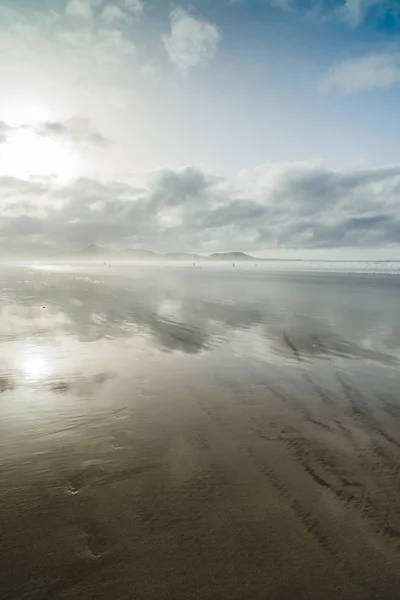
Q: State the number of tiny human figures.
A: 5